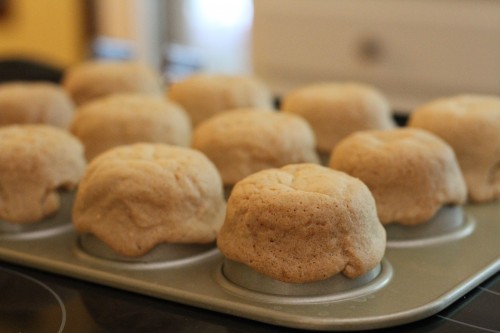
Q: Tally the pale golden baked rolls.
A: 11